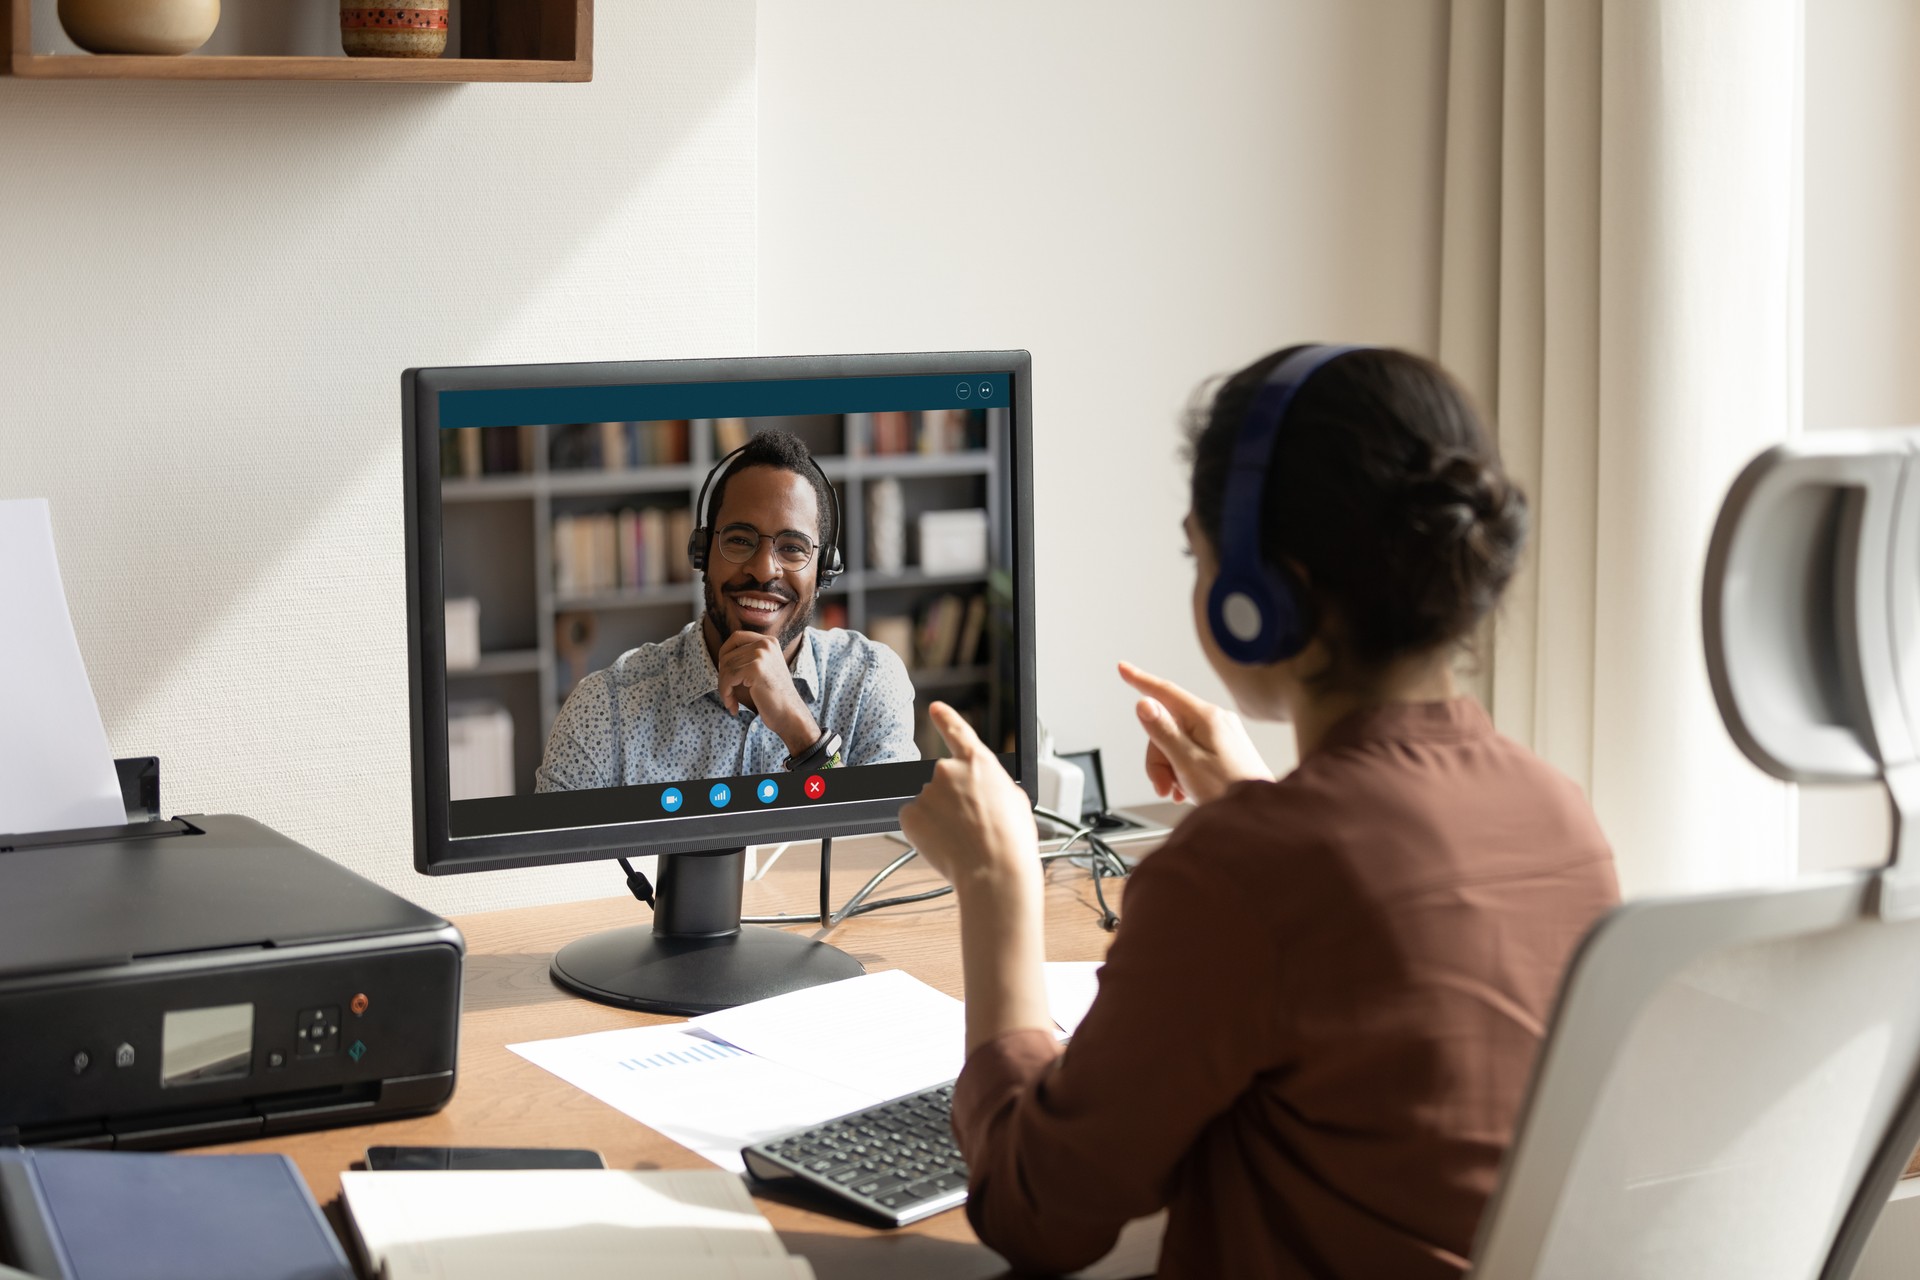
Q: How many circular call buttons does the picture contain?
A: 4